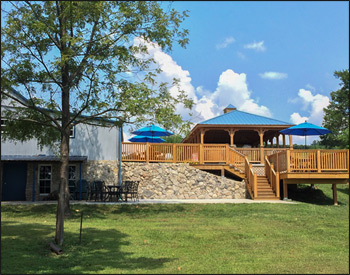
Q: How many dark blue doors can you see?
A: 1